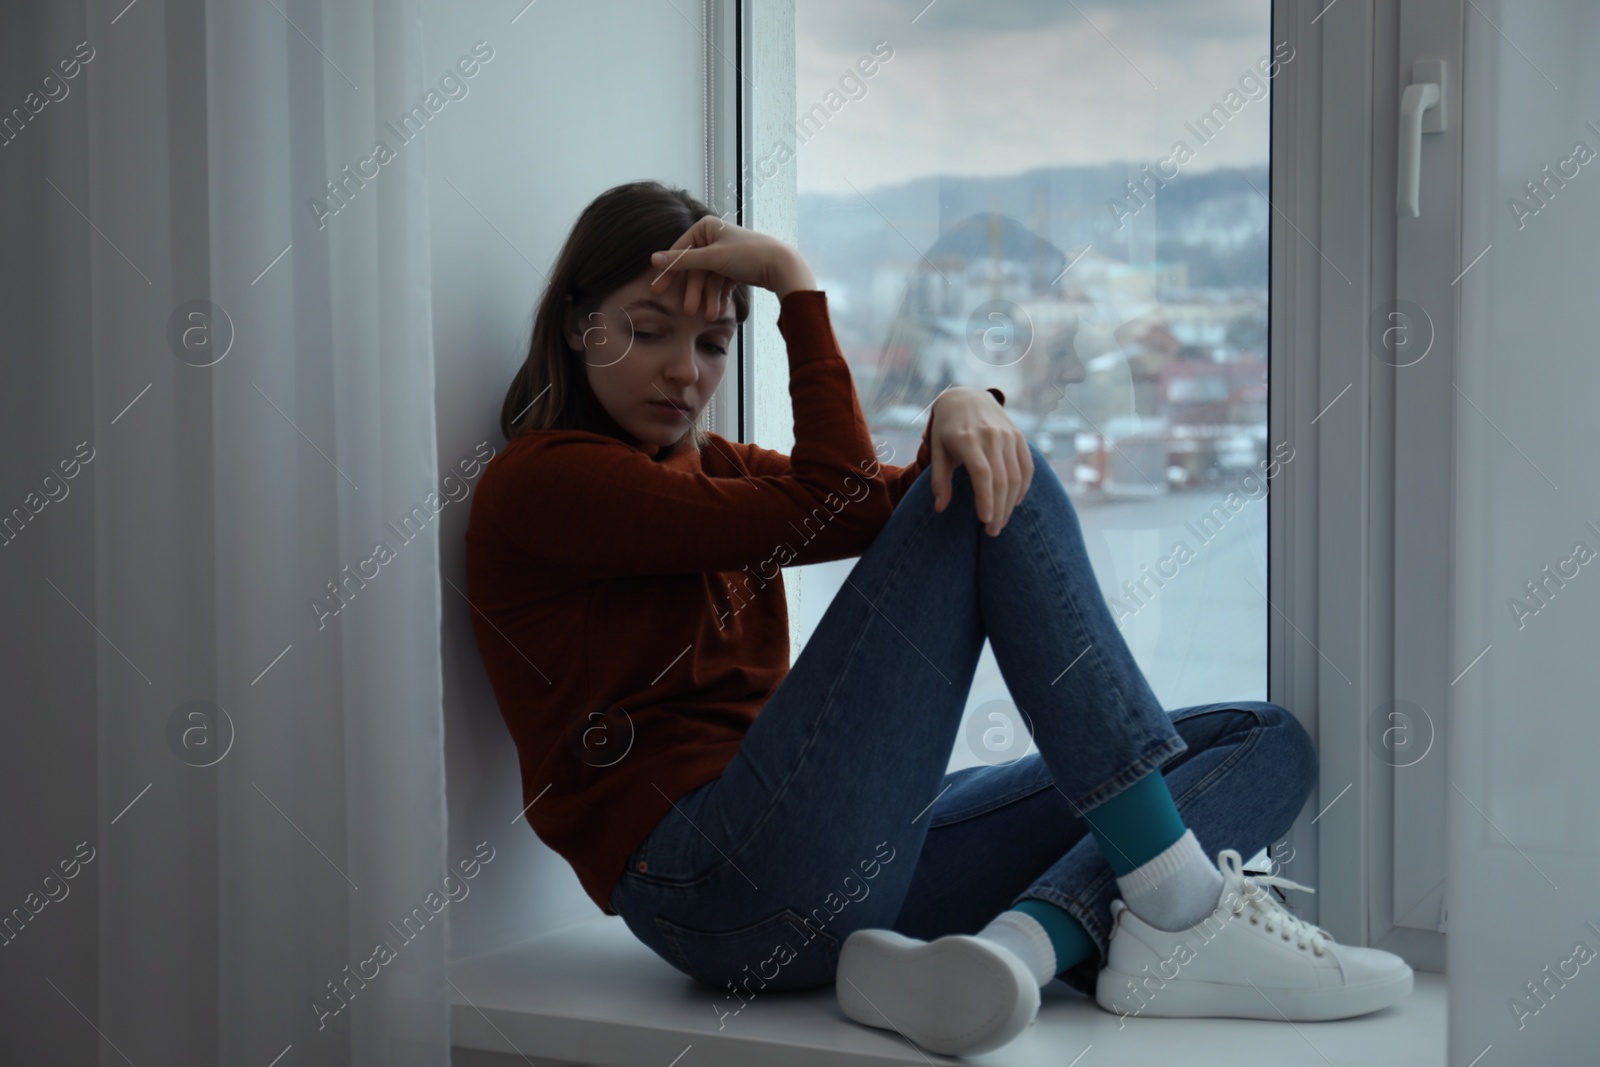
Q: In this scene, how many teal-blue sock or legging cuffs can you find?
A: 2